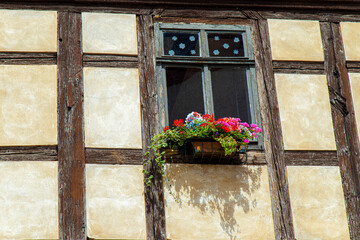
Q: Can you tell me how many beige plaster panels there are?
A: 12